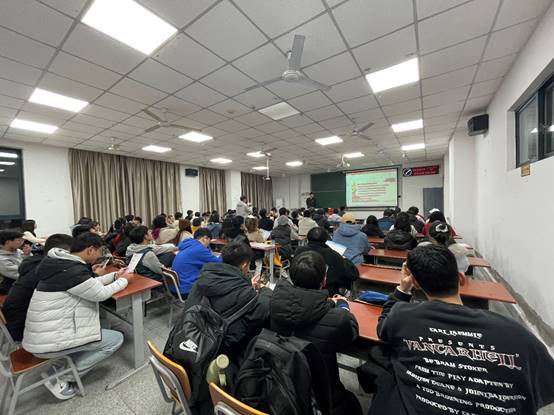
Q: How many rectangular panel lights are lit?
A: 14